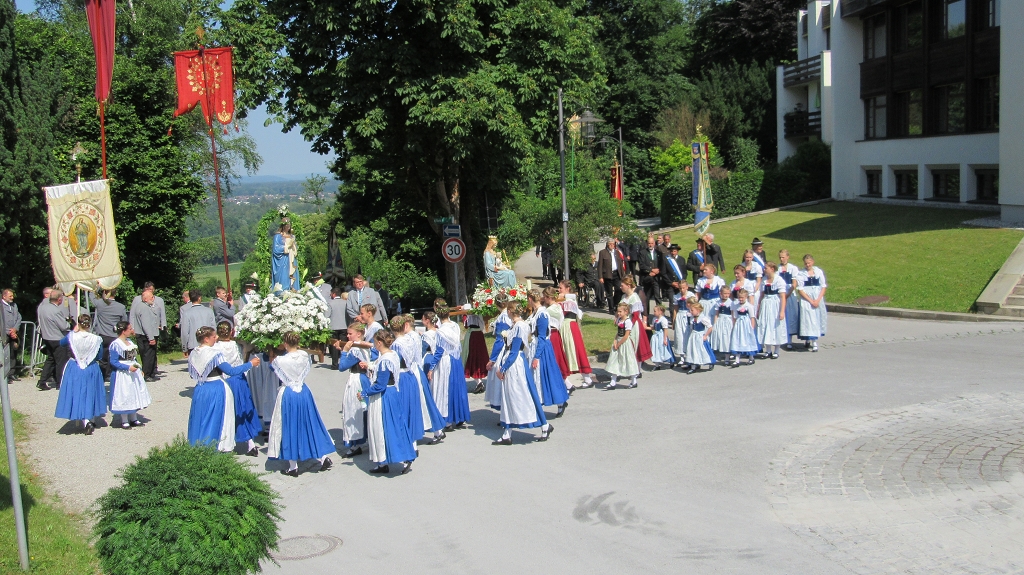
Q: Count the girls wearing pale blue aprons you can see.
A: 12